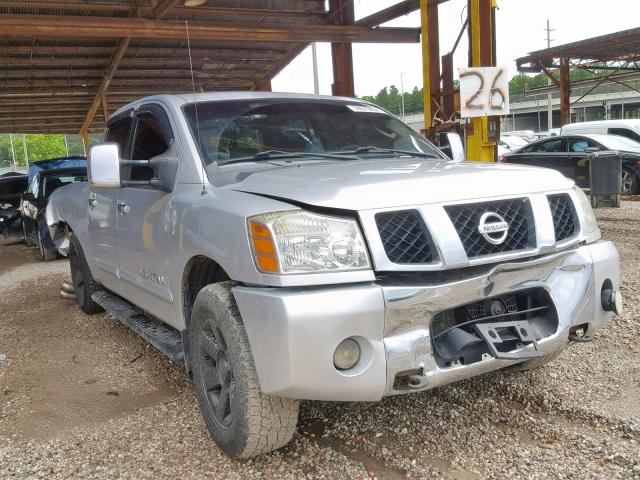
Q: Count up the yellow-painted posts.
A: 2